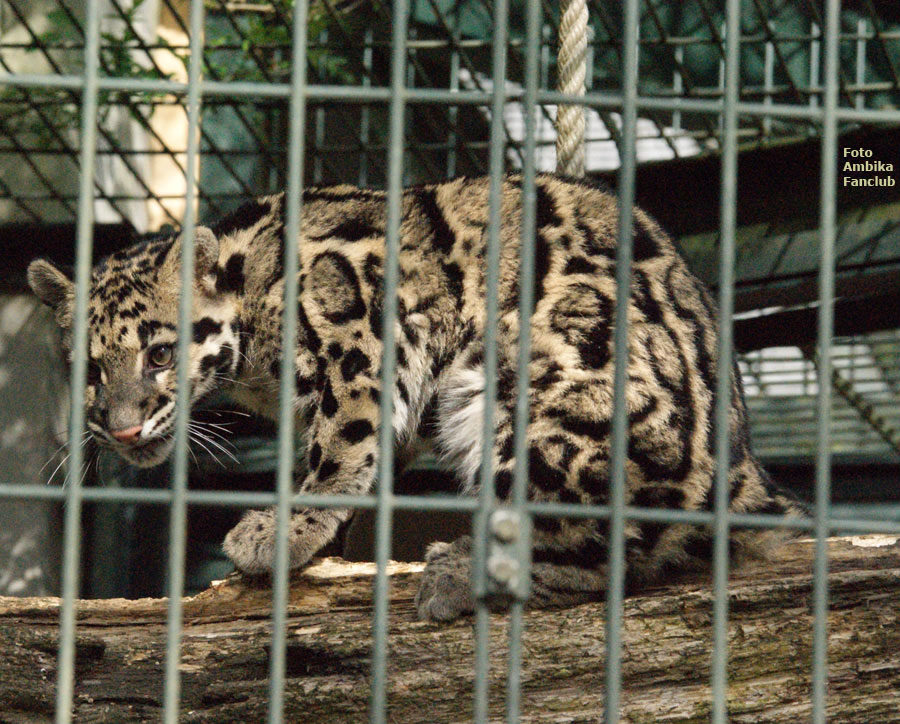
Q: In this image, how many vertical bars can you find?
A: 9